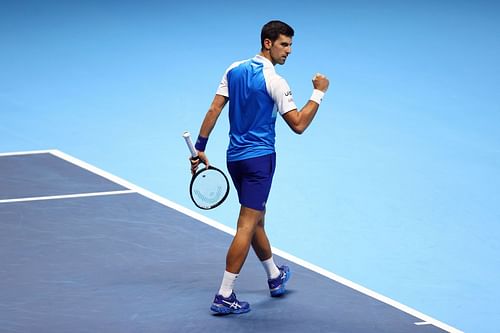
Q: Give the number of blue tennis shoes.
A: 2